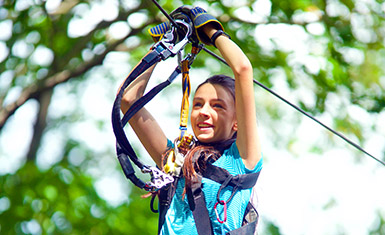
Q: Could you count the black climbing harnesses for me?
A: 1